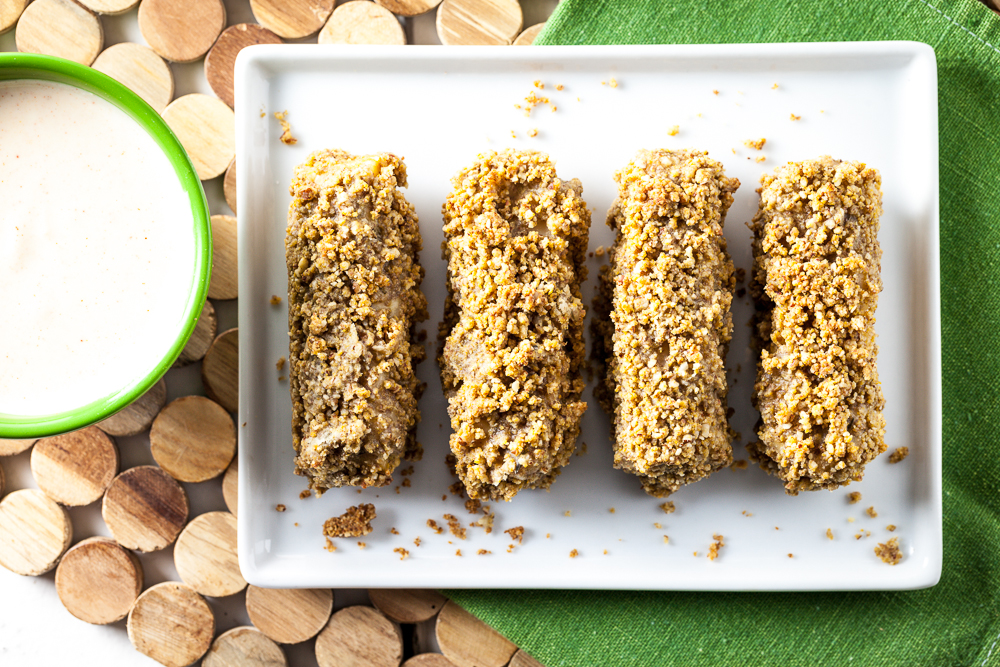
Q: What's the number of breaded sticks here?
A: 4